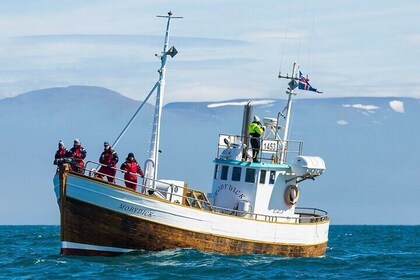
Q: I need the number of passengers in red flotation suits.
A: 4